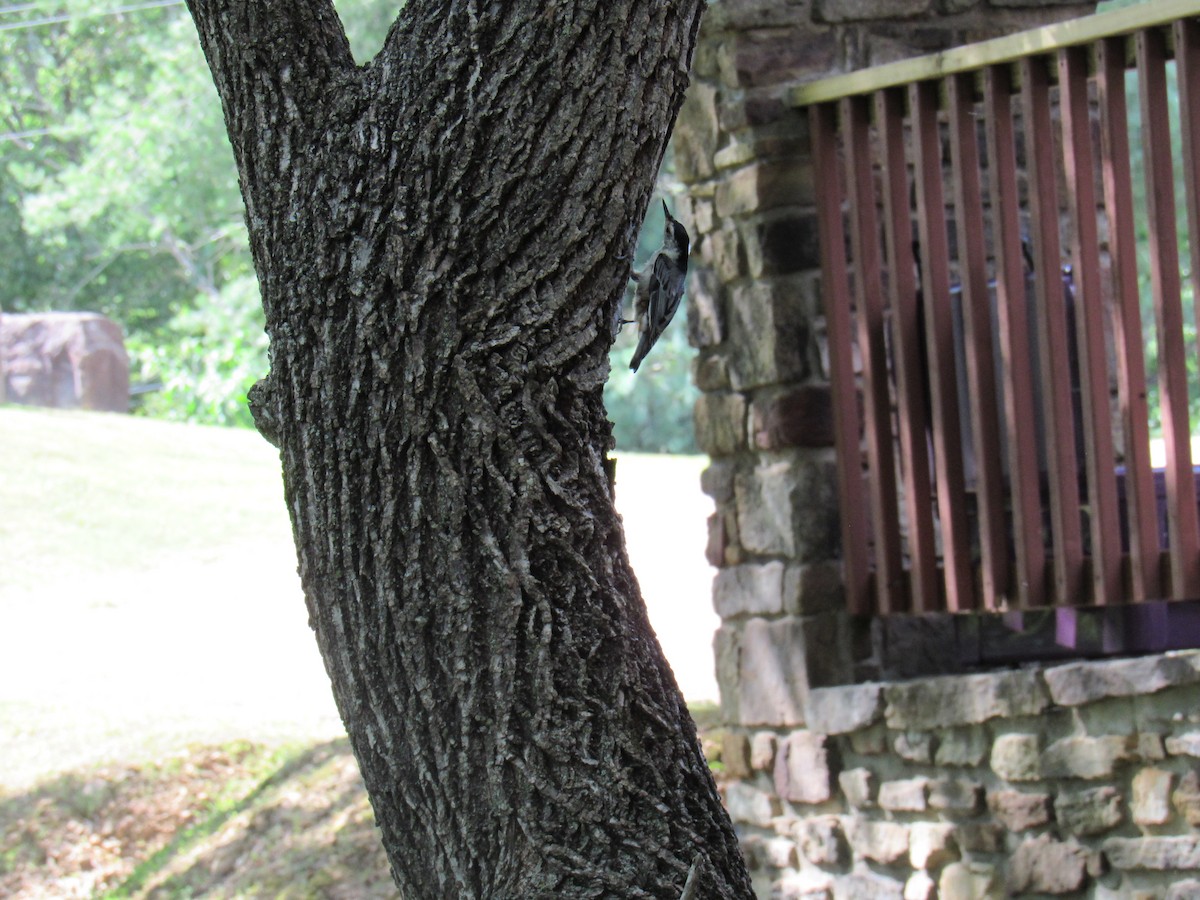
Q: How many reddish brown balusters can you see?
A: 11